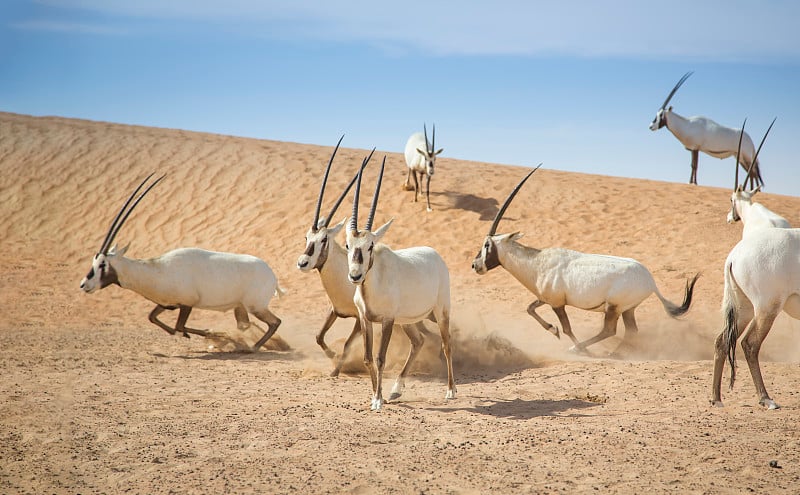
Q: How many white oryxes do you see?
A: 8